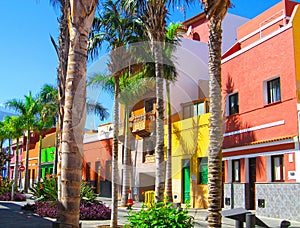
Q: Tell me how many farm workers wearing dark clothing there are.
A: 0